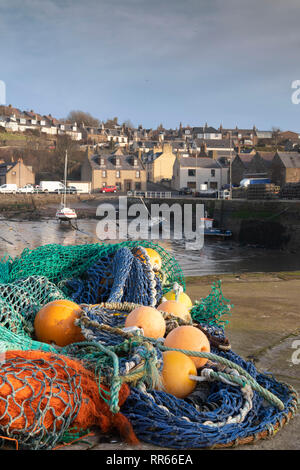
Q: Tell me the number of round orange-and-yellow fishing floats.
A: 7